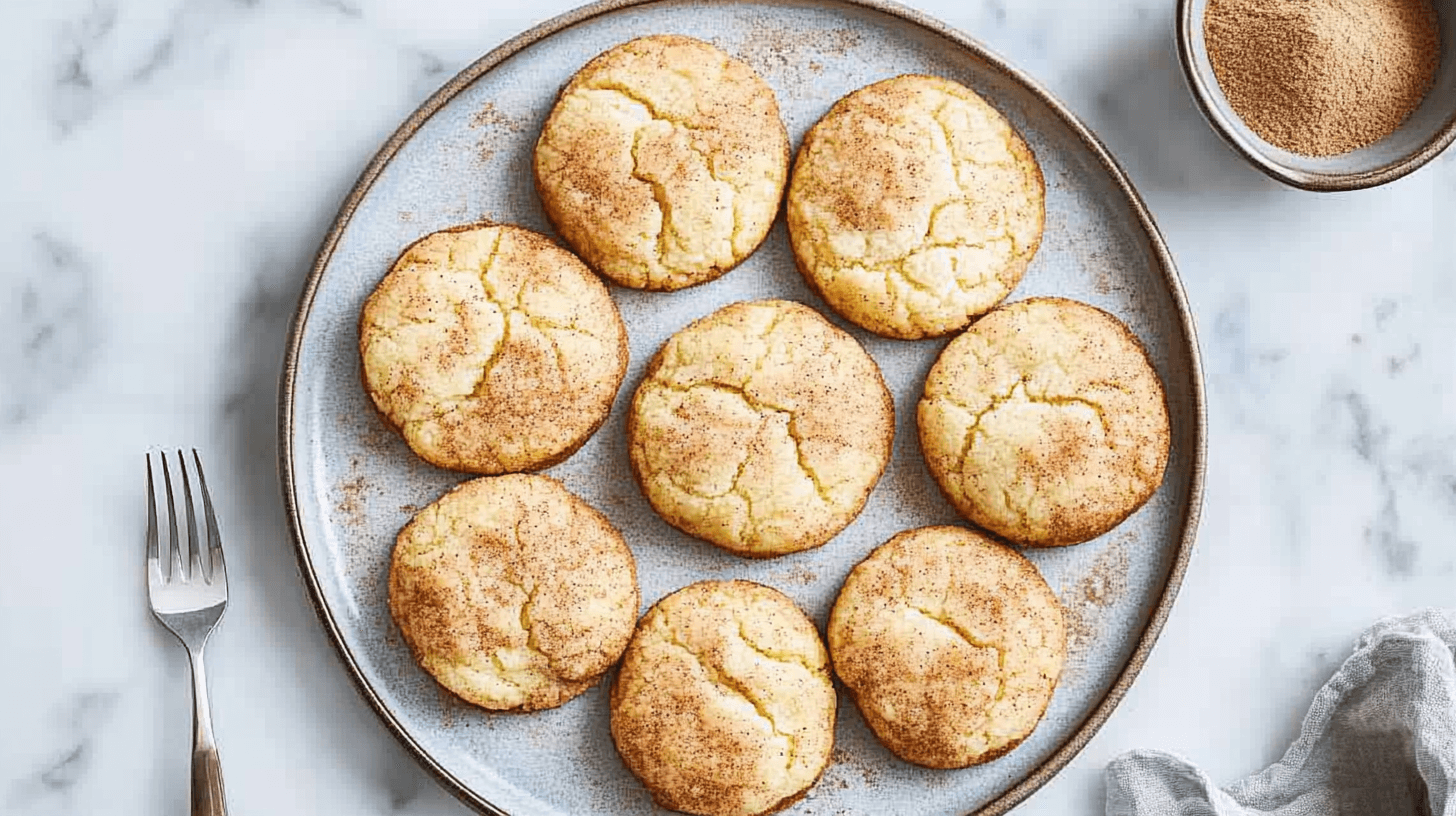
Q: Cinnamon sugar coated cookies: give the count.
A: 8